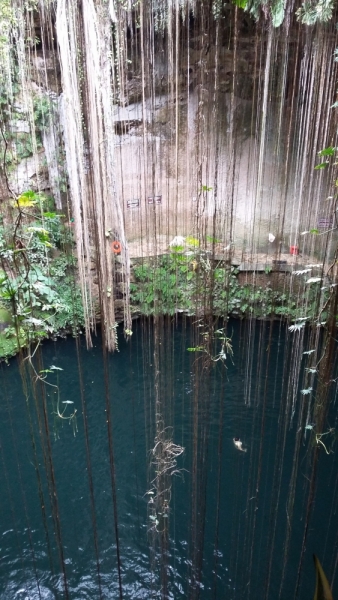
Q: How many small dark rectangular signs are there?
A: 3